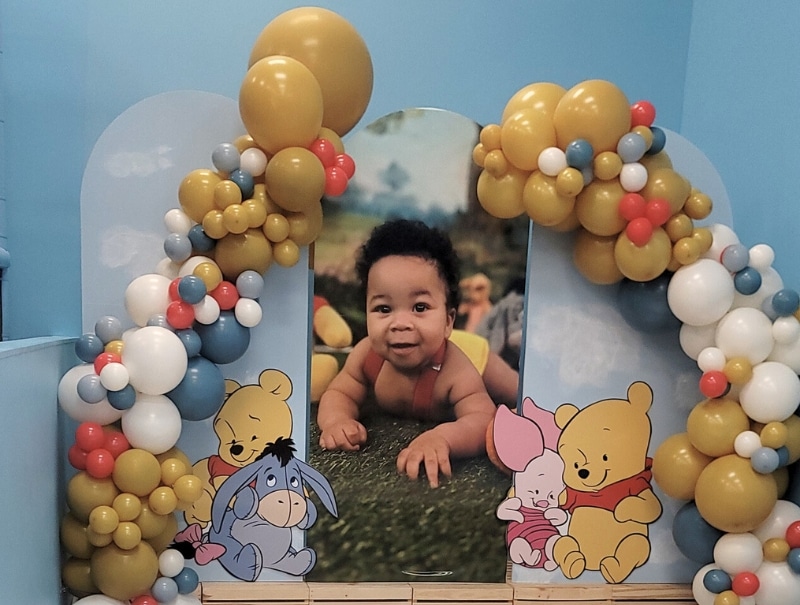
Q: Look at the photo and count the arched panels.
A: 3